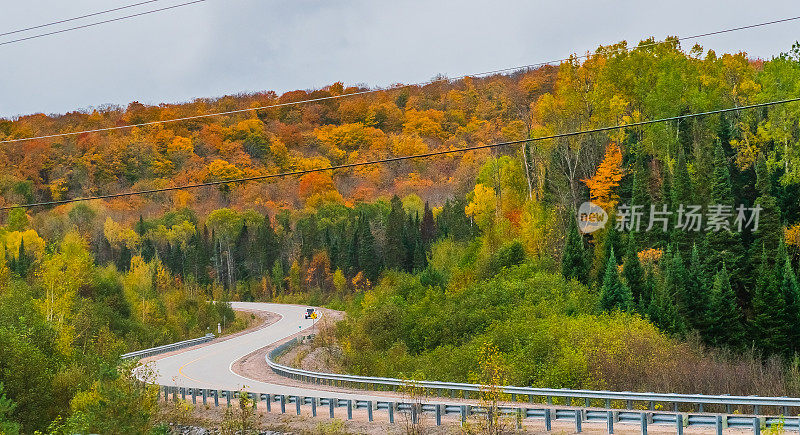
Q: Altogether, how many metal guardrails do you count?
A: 3